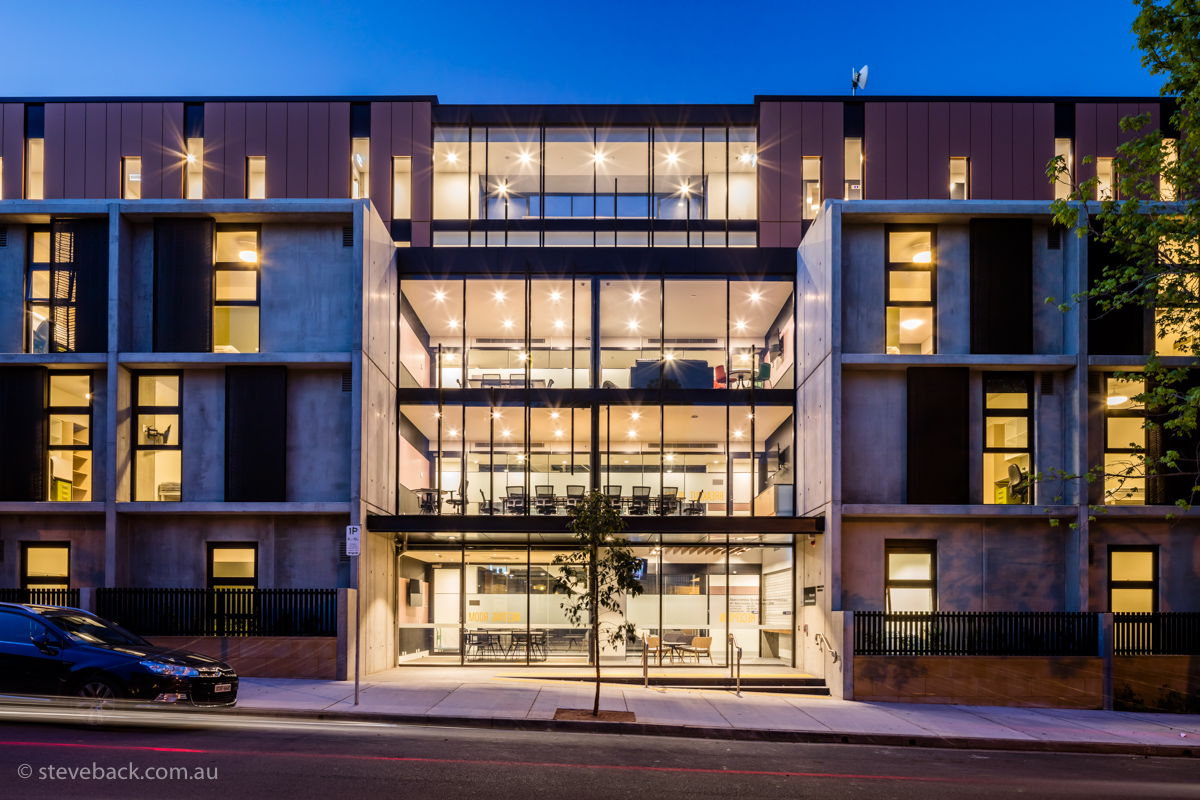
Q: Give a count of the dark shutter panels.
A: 8